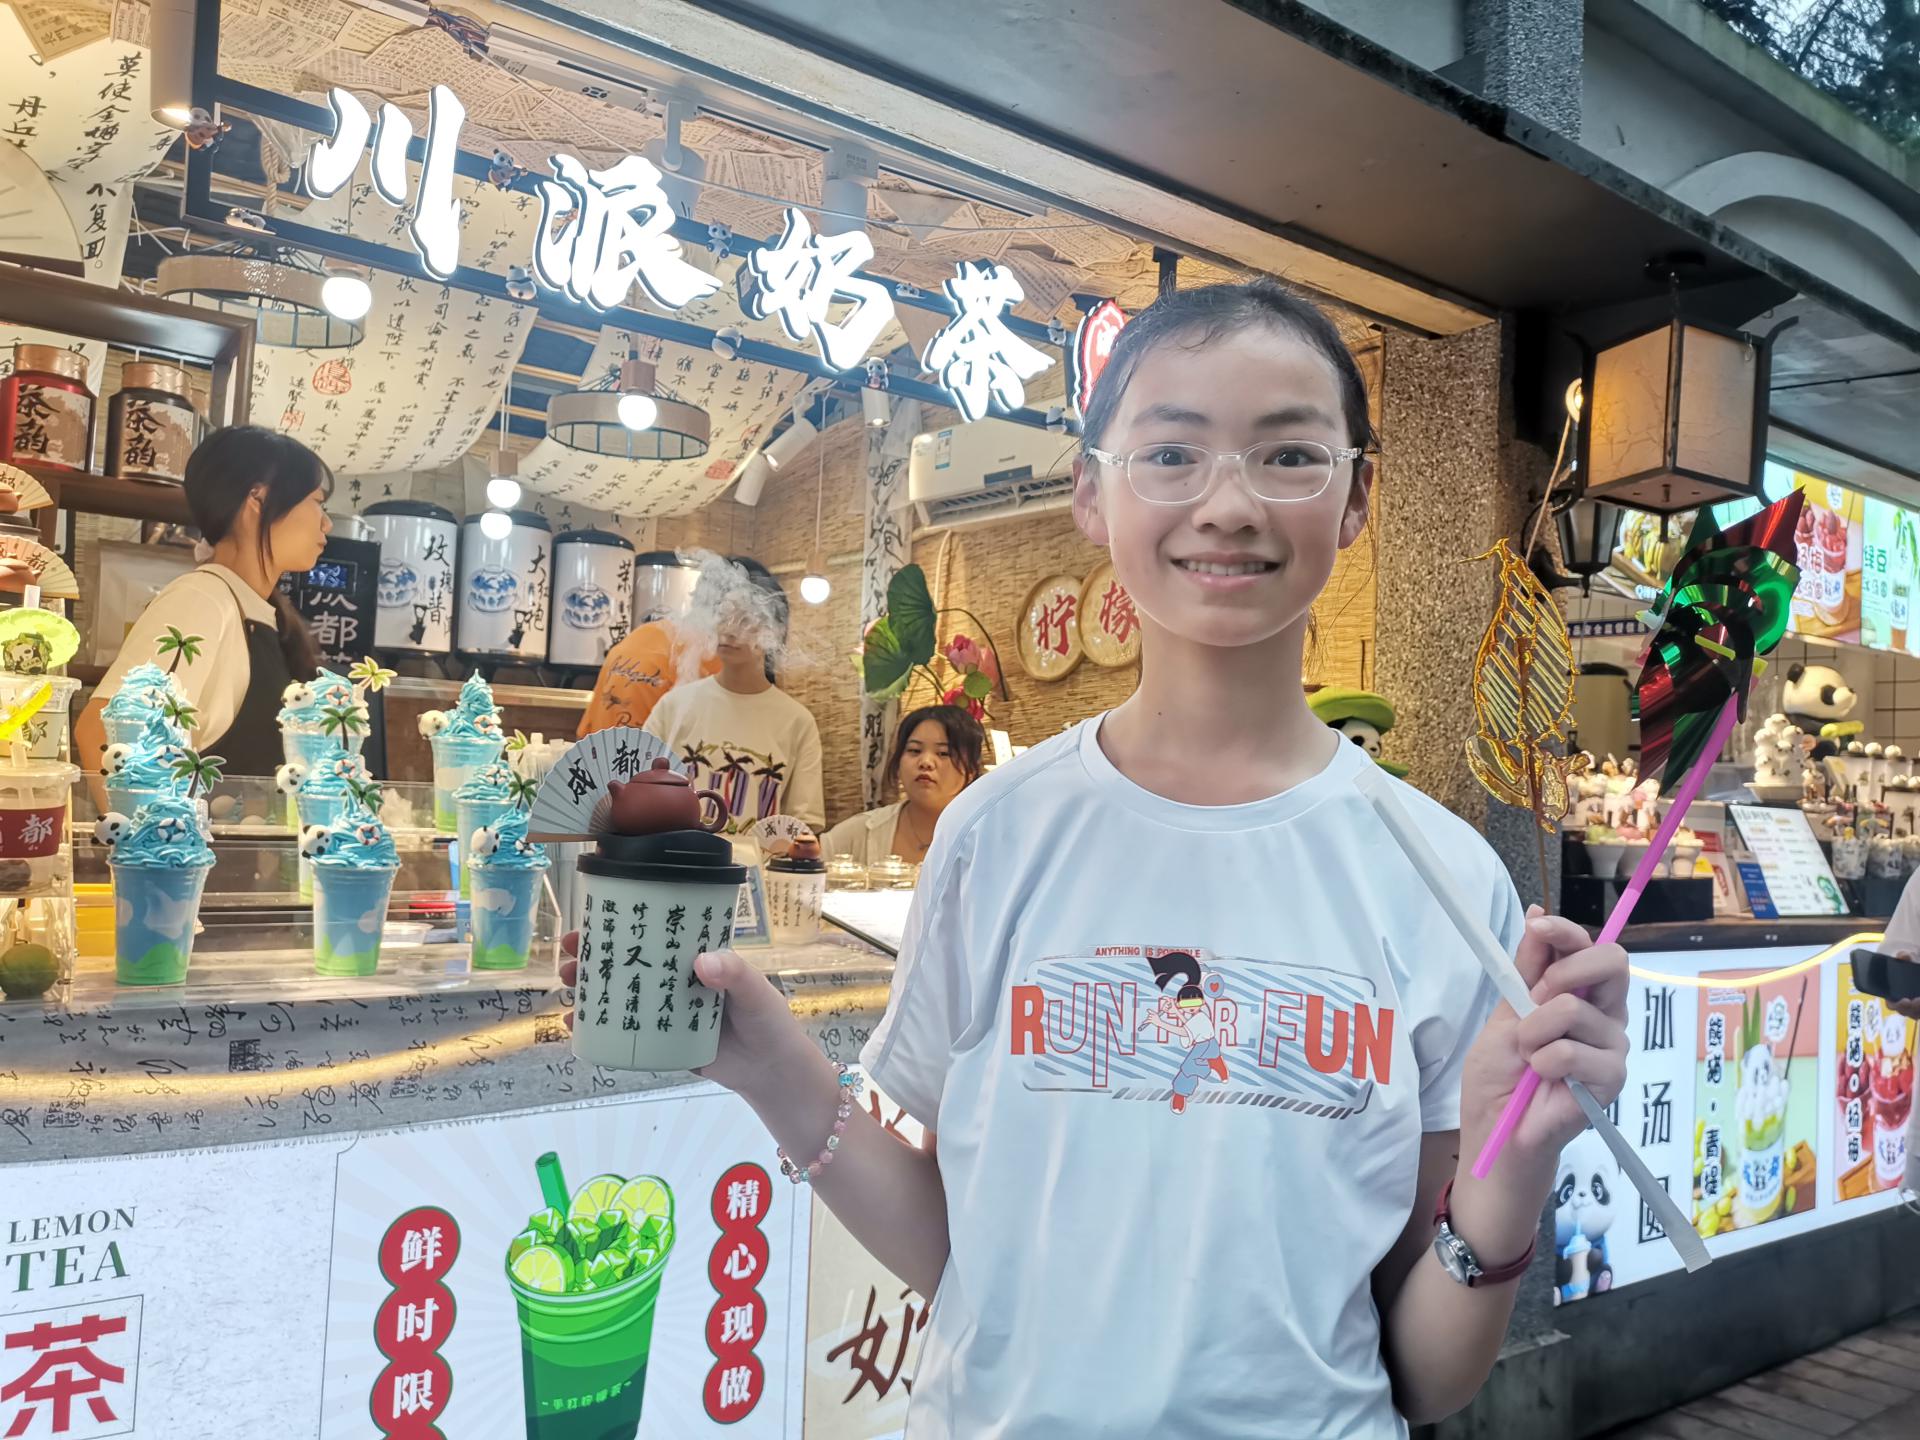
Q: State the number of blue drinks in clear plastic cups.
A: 9